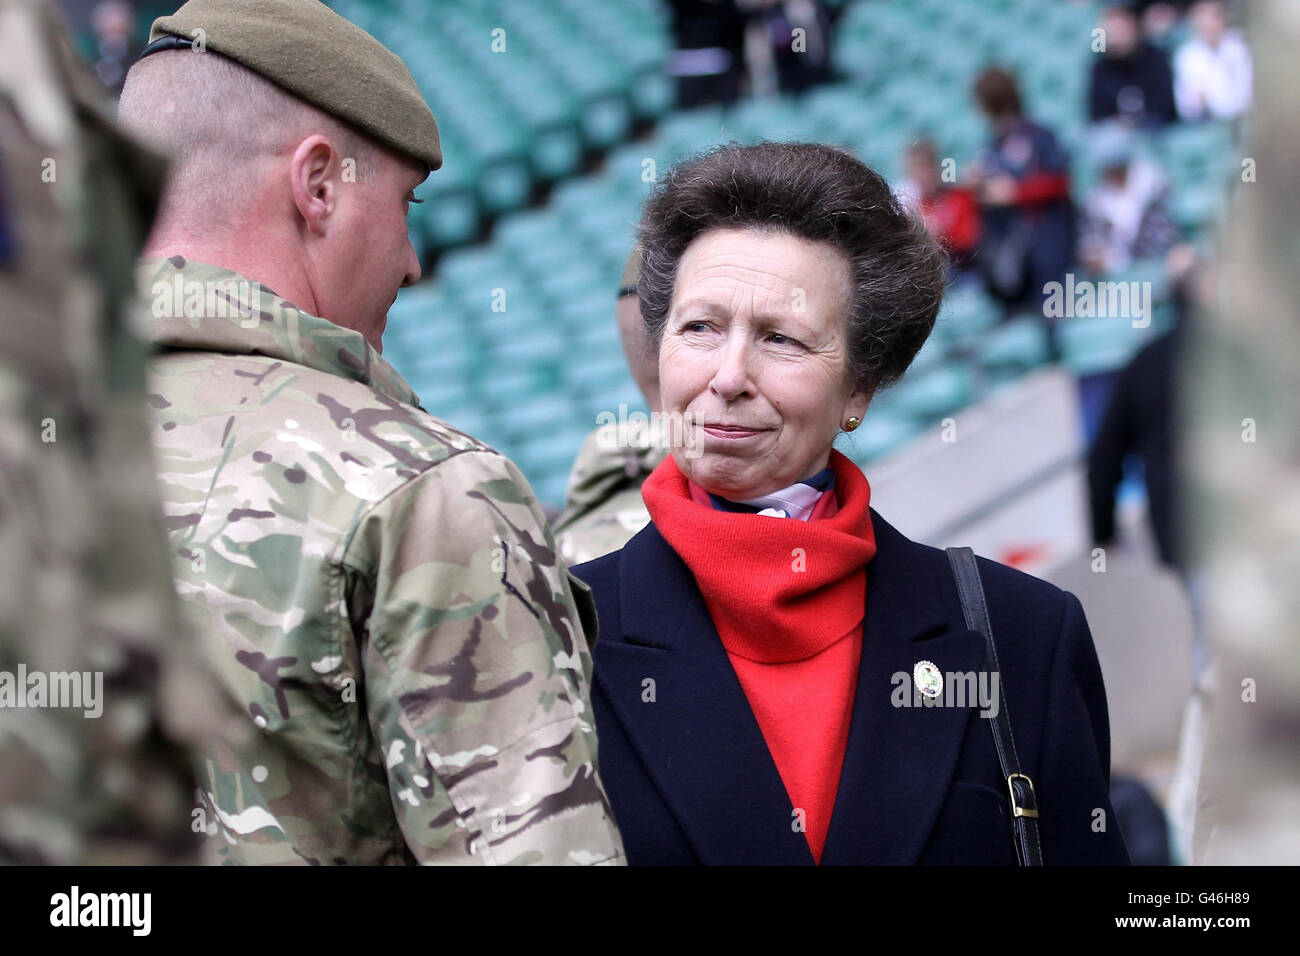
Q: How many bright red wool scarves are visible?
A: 1